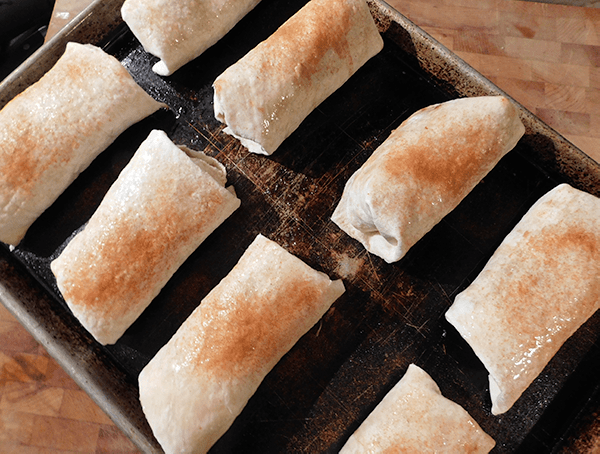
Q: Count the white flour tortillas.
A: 8